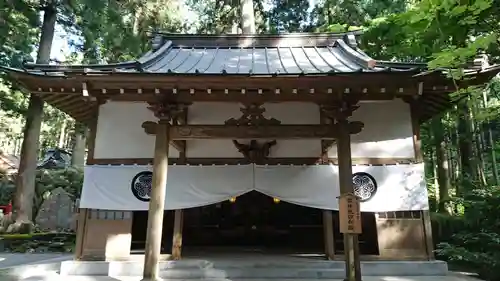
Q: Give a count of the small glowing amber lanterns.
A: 2